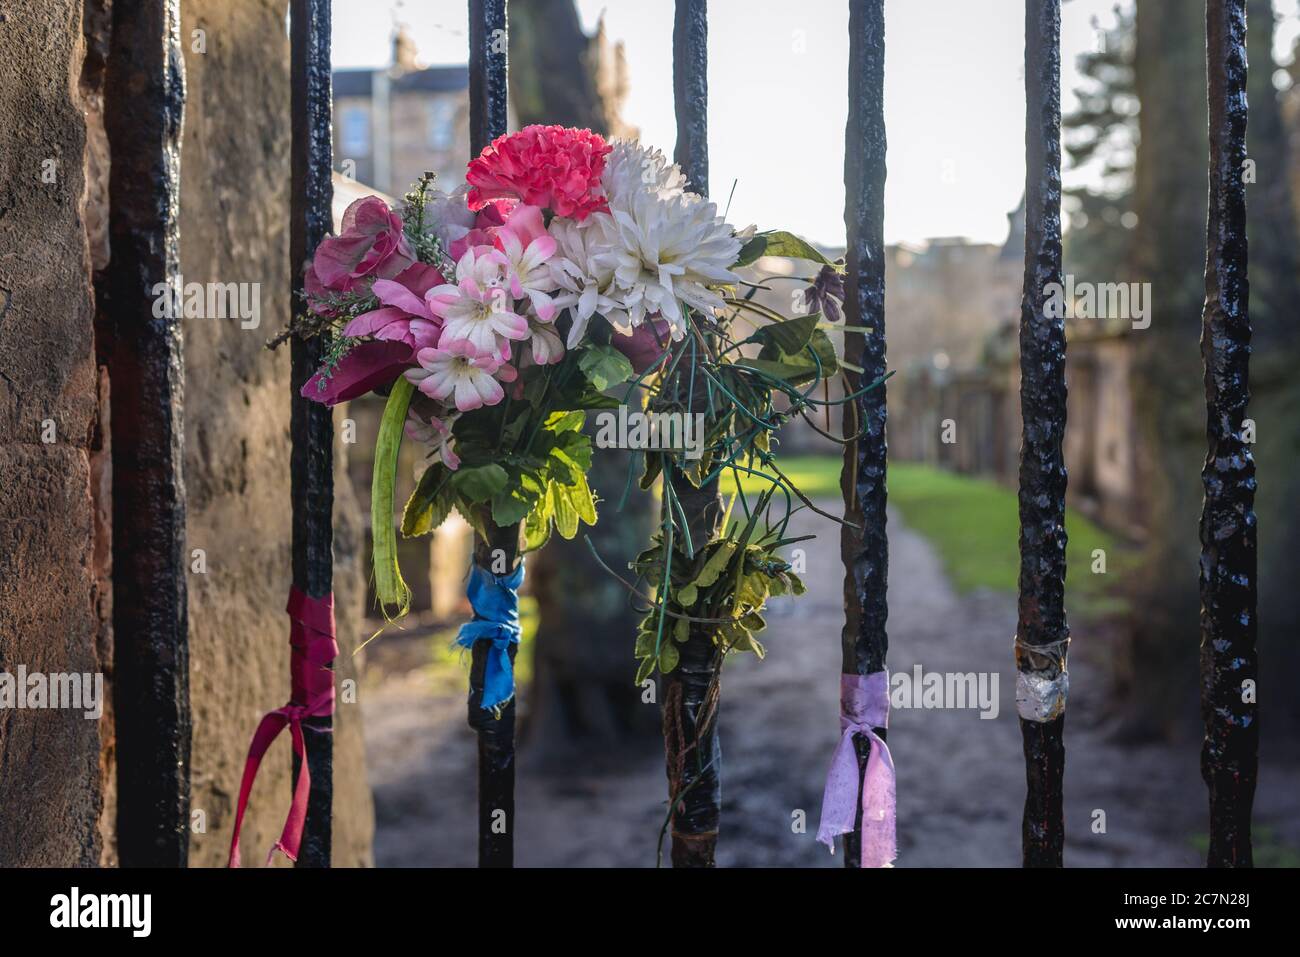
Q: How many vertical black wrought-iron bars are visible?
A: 7